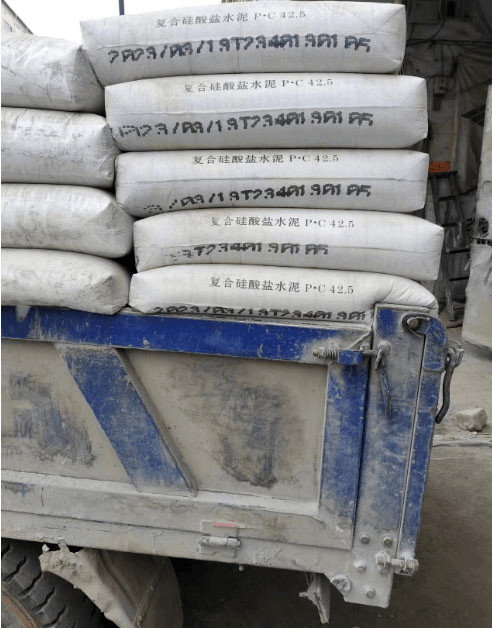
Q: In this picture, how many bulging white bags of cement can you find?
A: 9